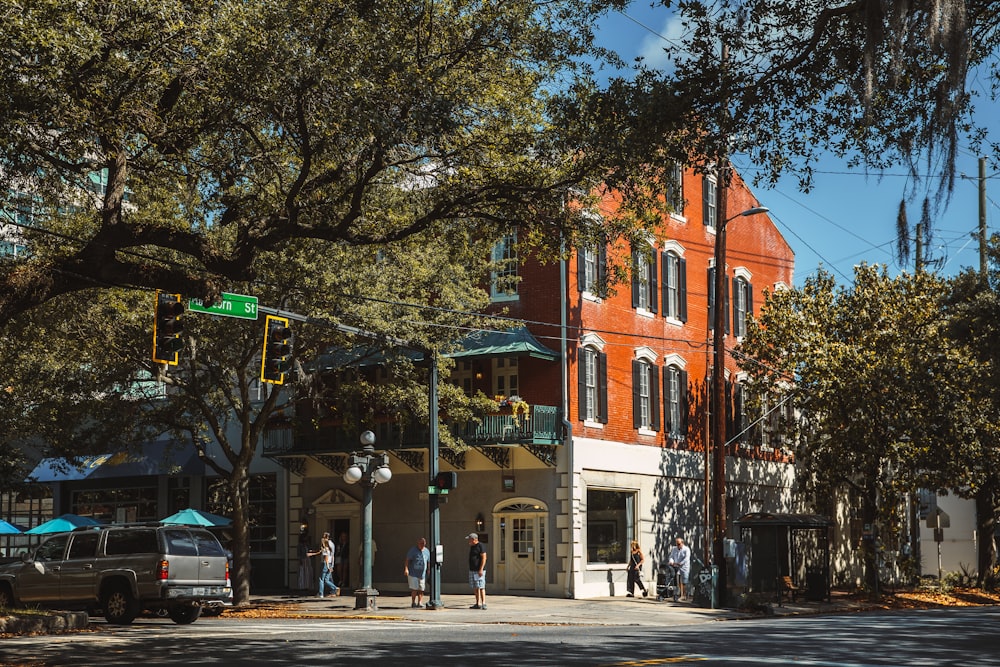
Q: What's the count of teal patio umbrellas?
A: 3